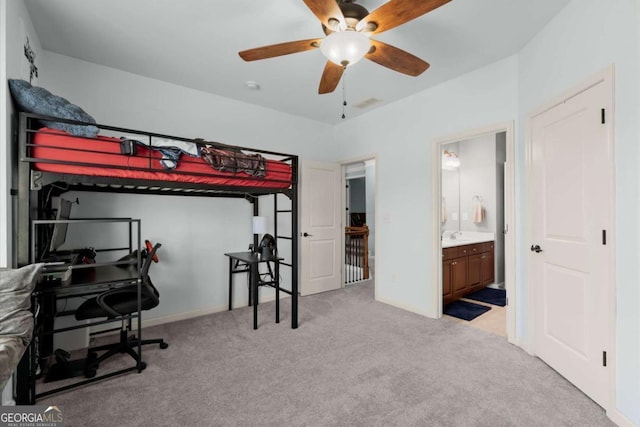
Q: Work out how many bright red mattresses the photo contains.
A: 1